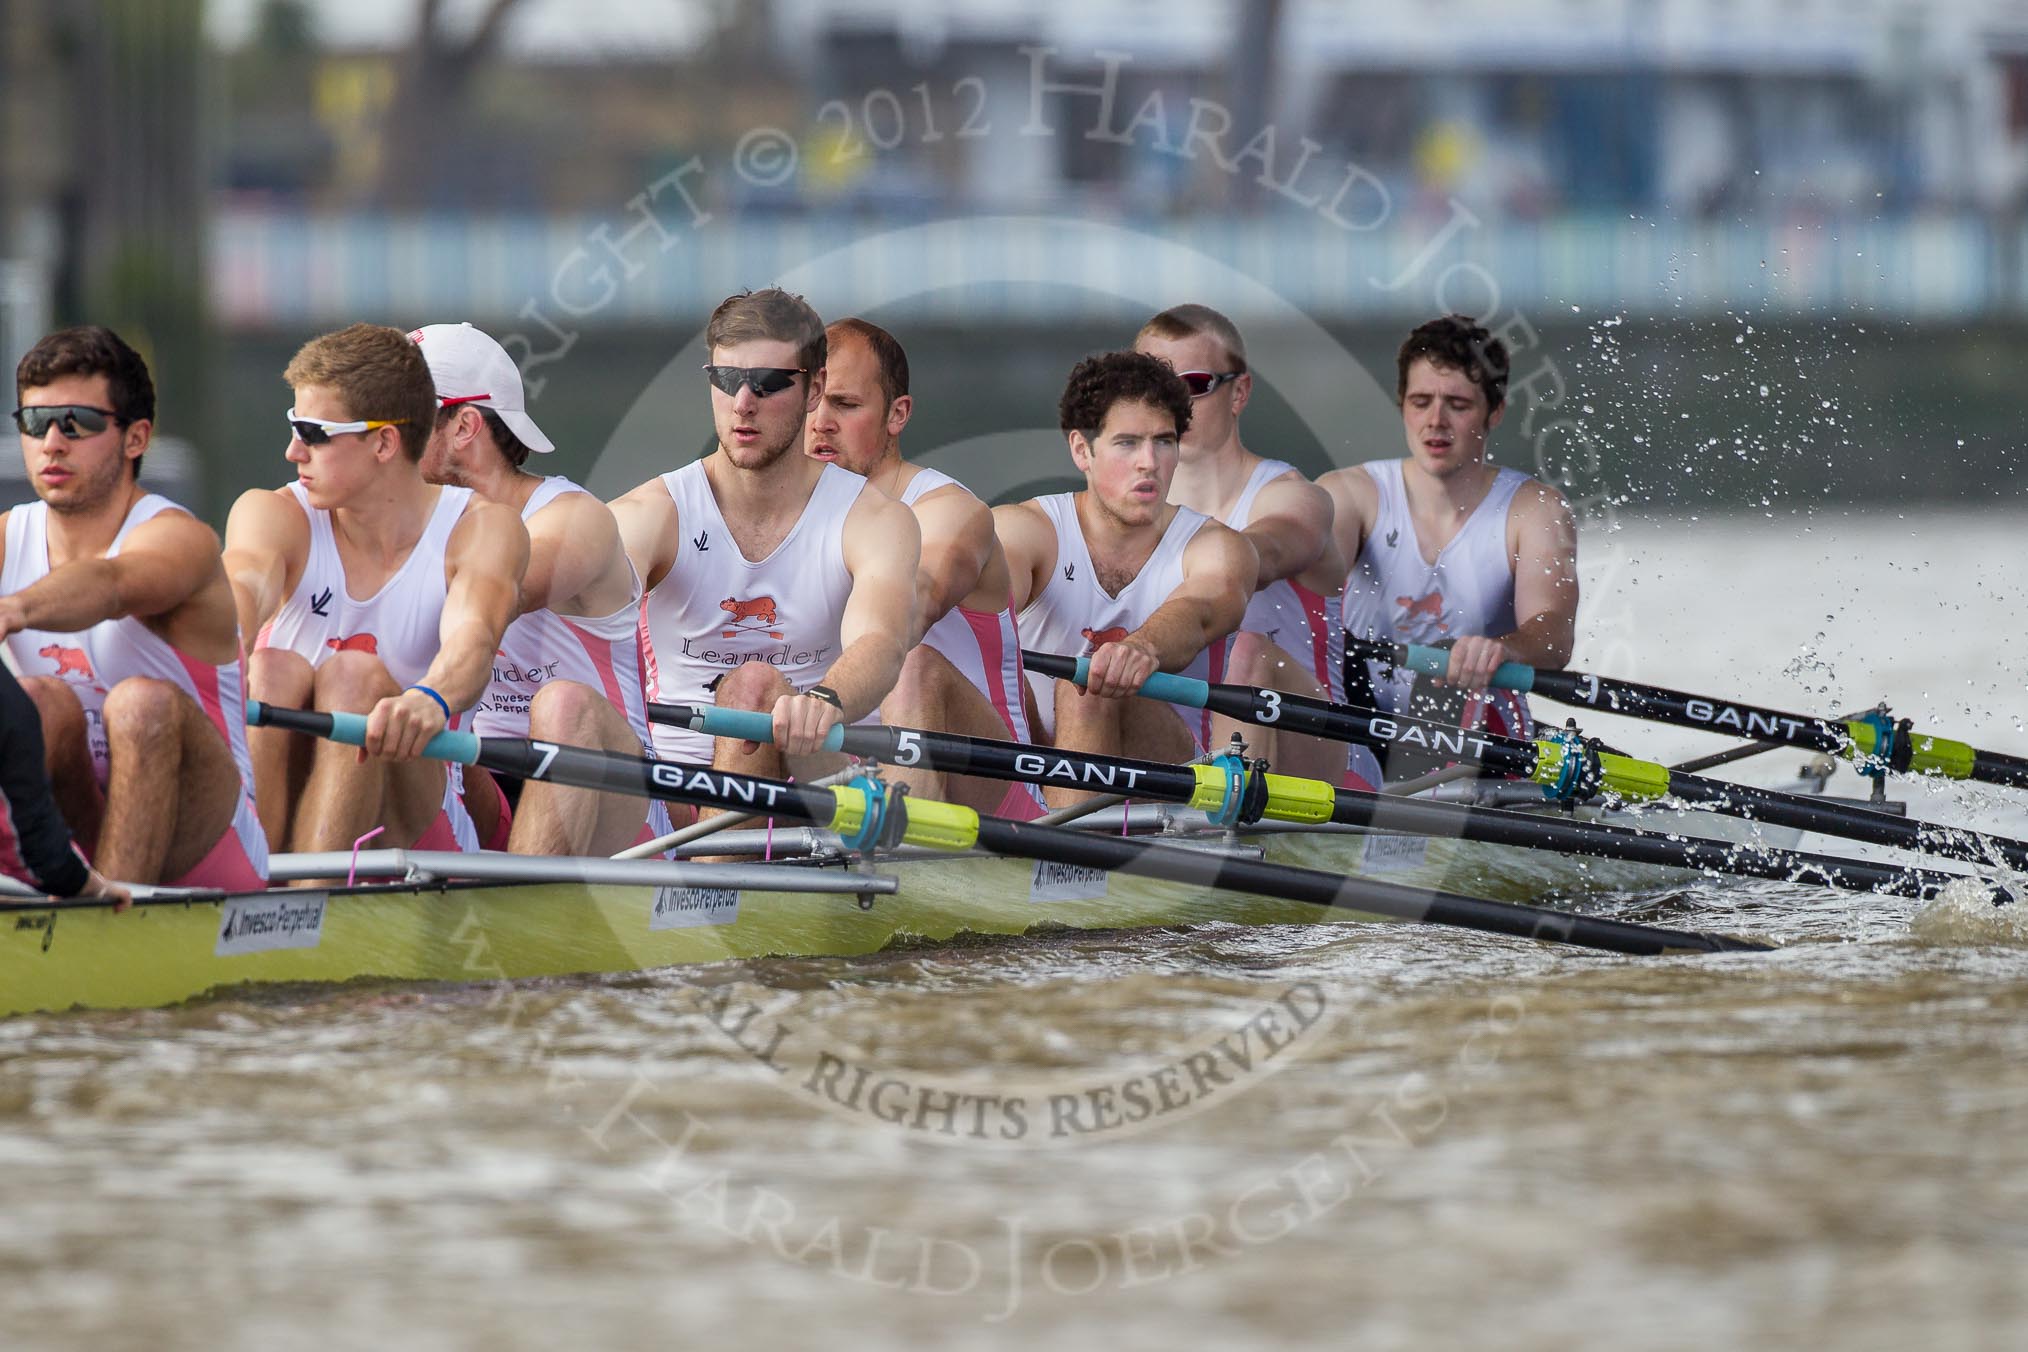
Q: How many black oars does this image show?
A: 4